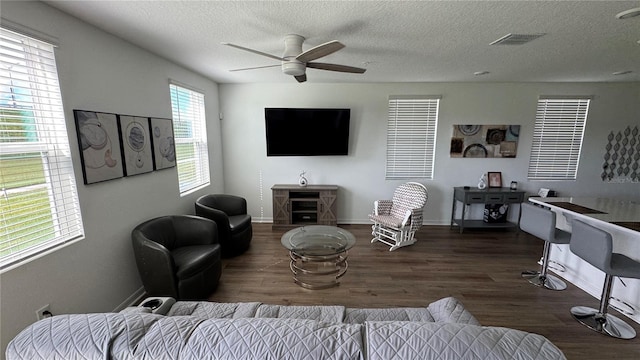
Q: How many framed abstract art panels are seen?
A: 3